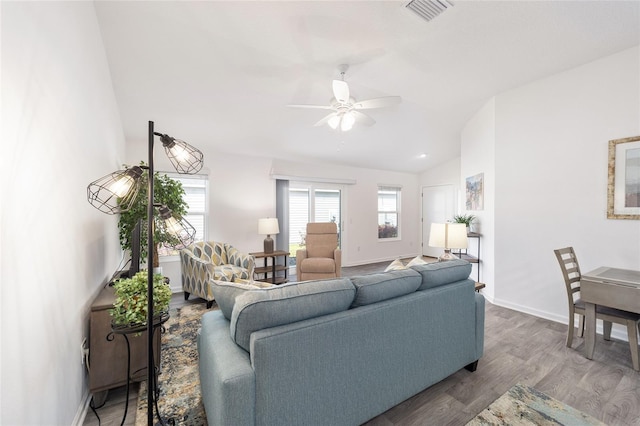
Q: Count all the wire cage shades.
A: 3